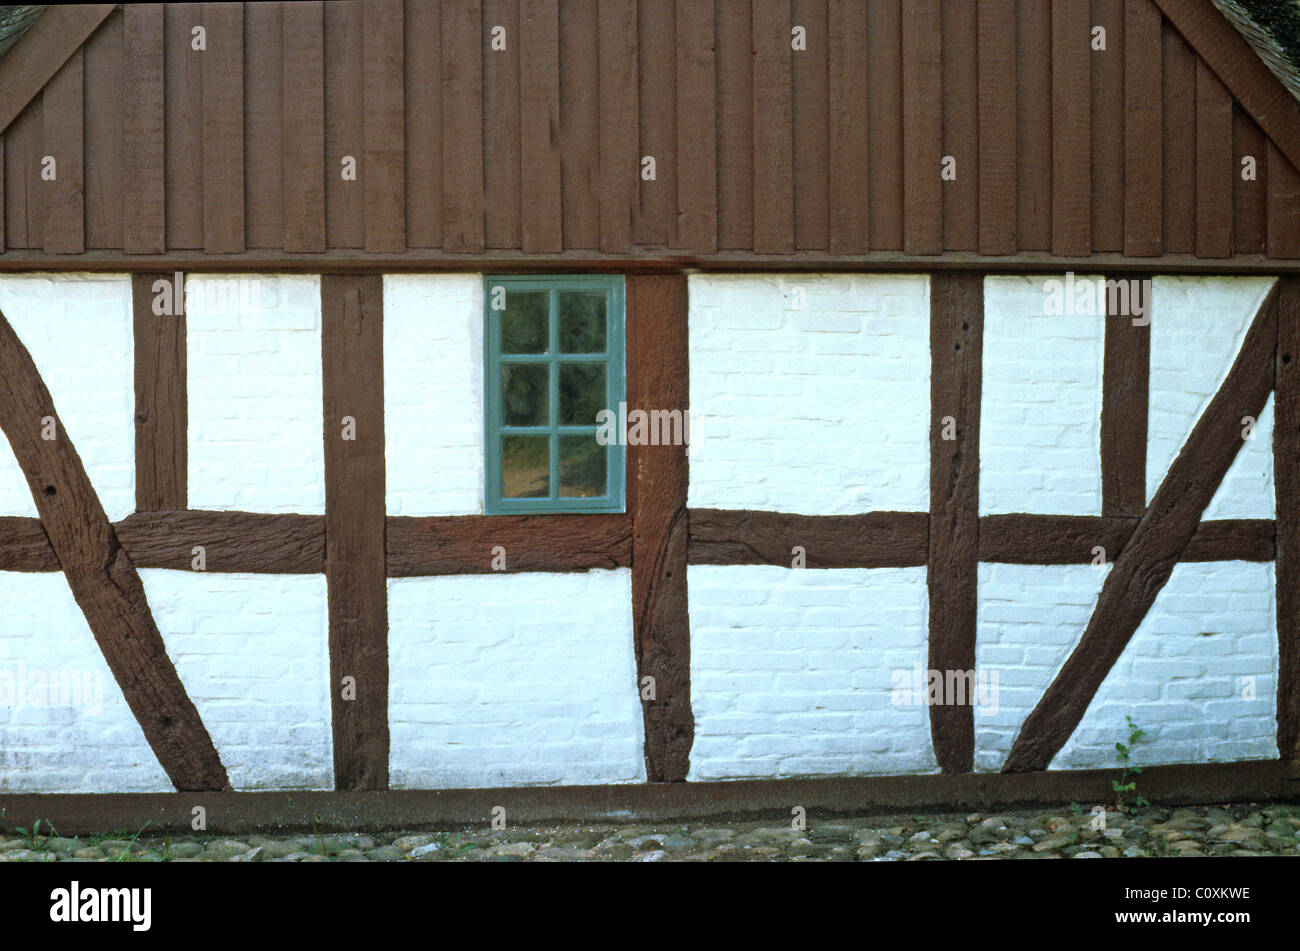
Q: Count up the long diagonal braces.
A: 2